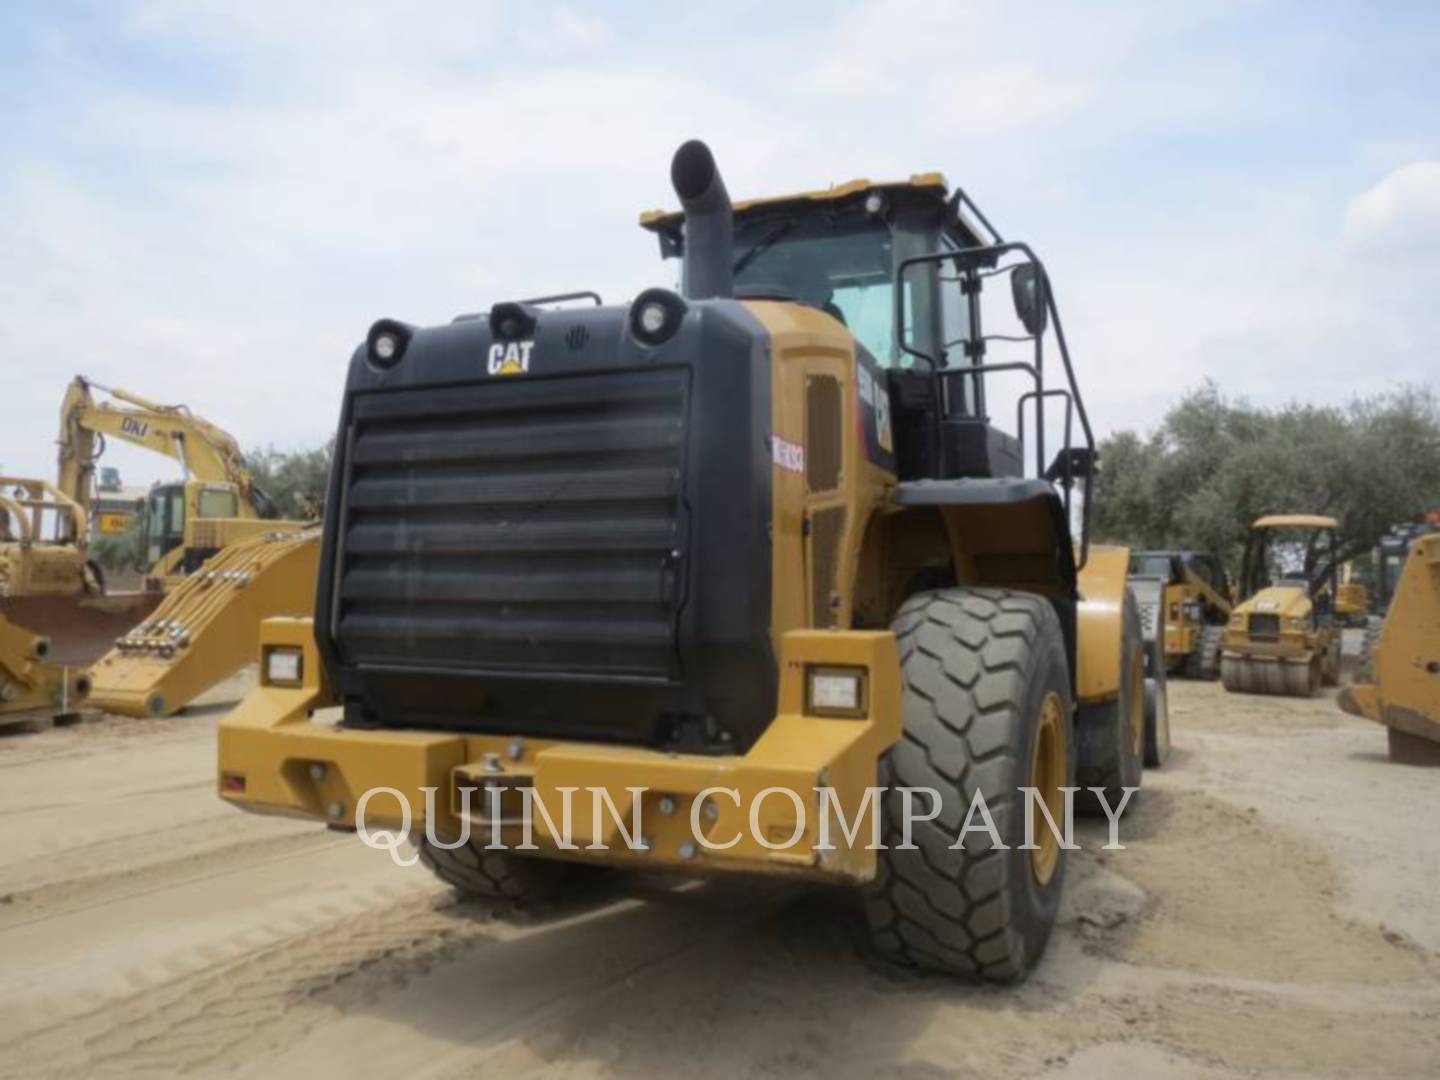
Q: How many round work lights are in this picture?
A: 3